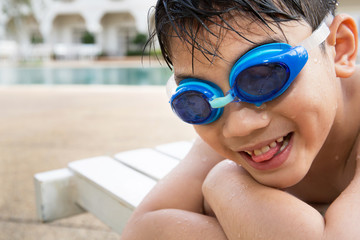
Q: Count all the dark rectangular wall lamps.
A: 0